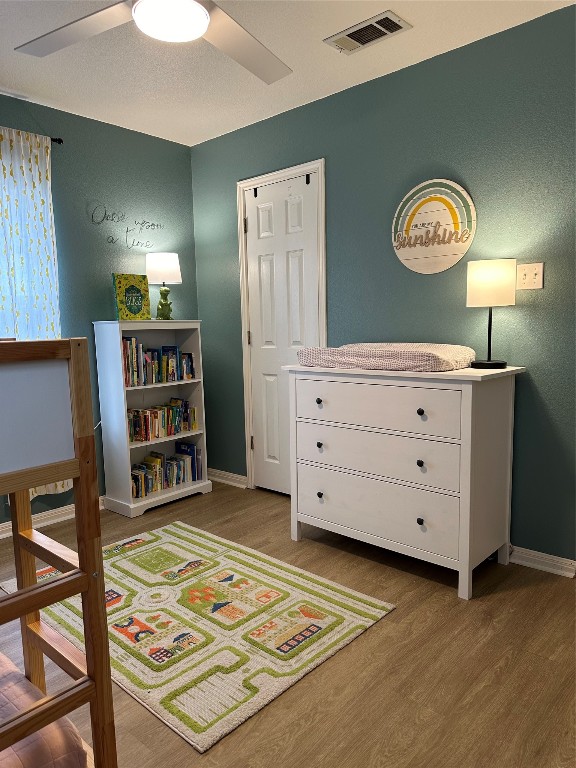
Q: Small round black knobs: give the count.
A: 6